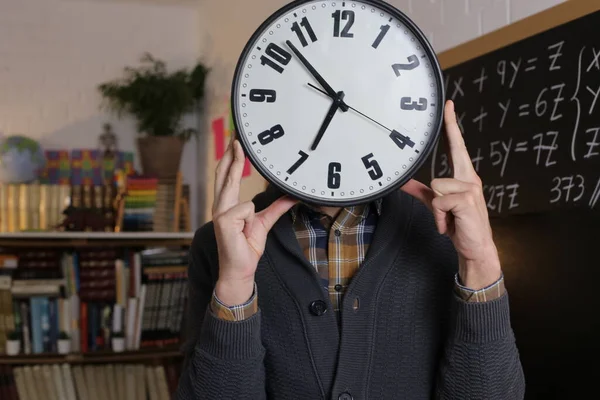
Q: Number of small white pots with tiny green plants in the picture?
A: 3